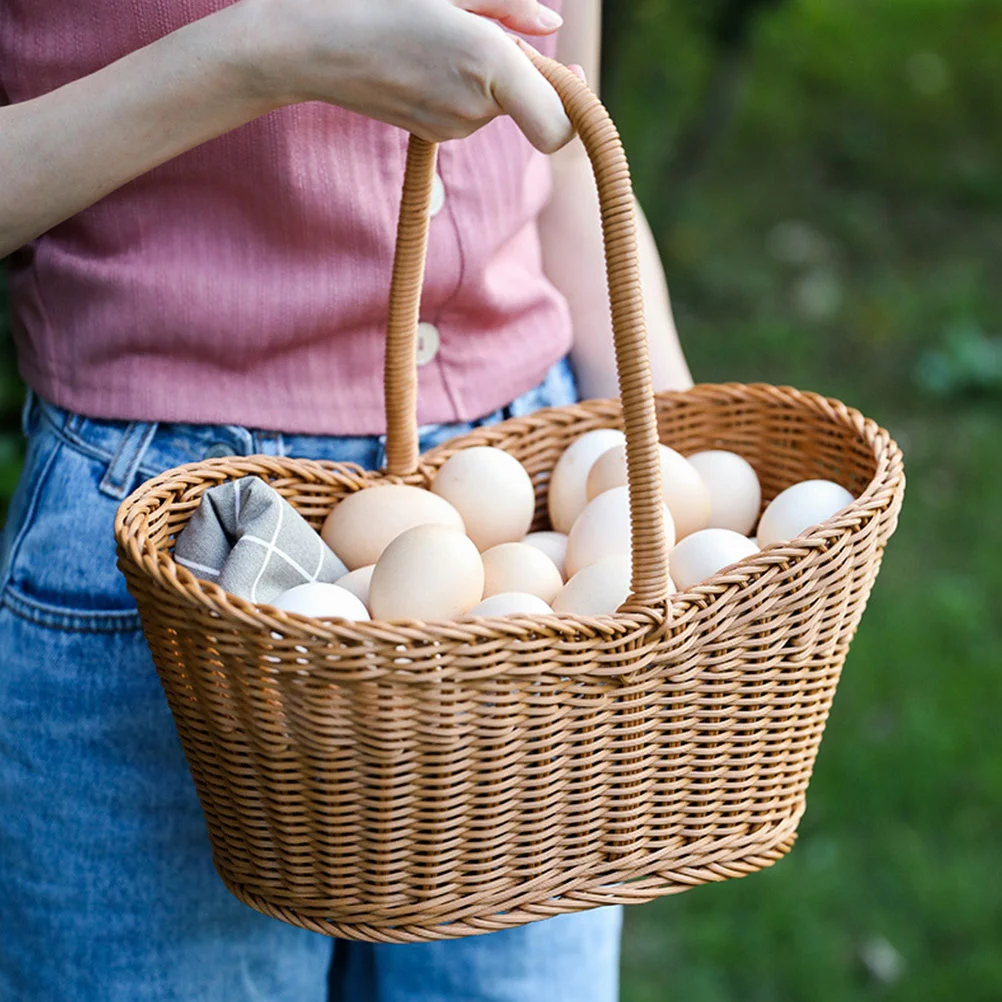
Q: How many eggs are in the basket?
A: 15